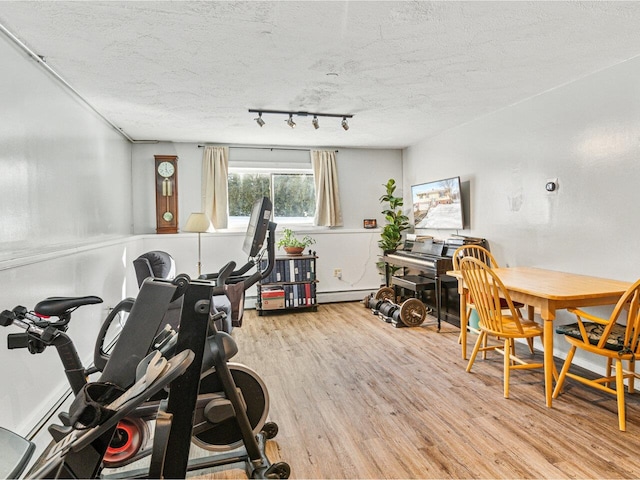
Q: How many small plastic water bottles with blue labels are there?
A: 0